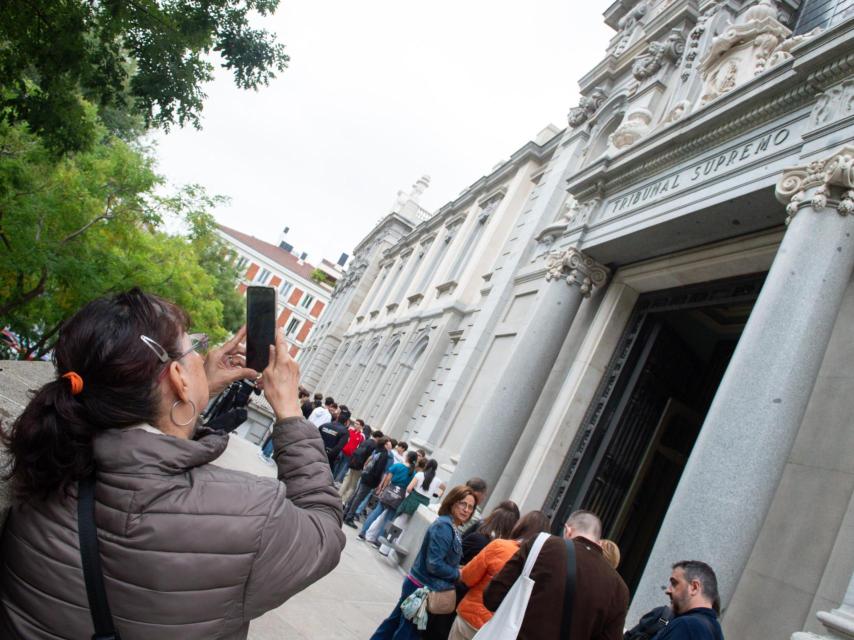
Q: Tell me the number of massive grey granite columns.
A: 2